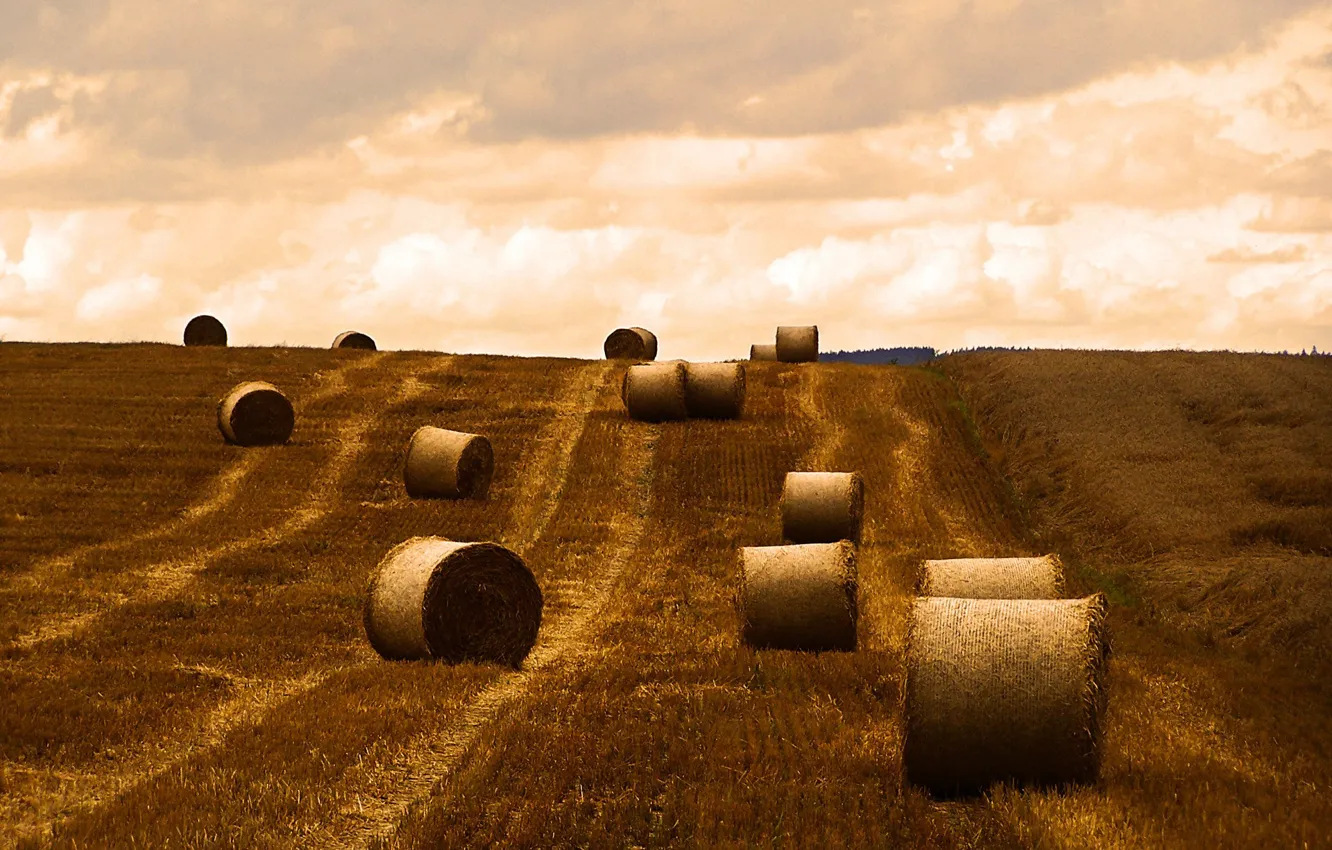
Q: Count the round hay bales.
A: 14